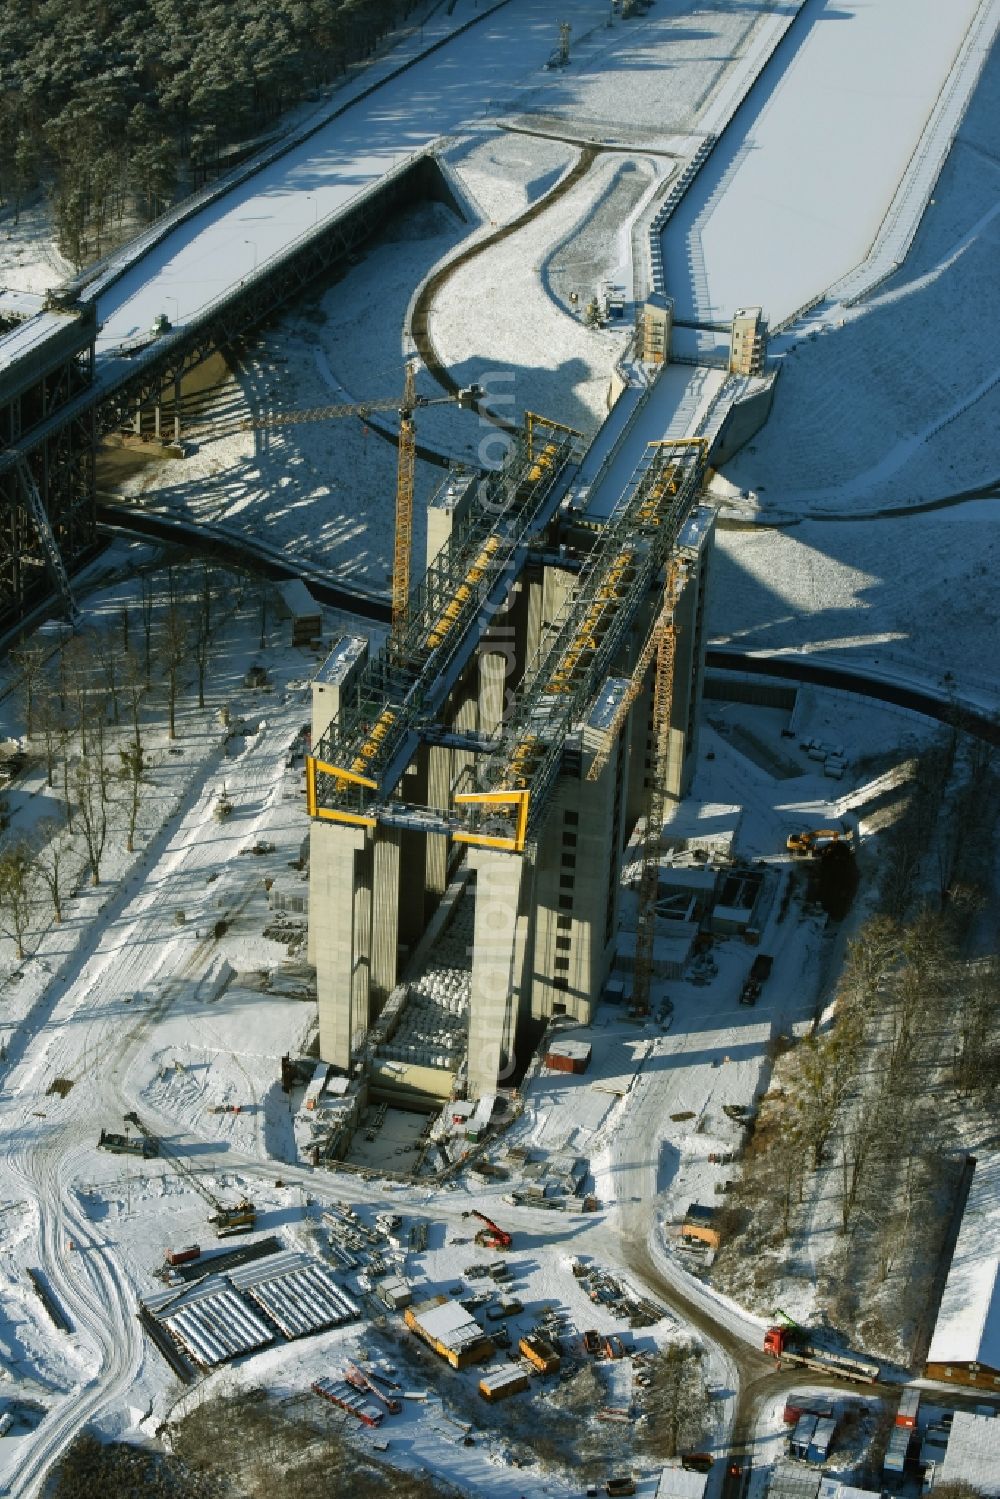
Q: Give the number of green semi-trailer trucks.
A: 0